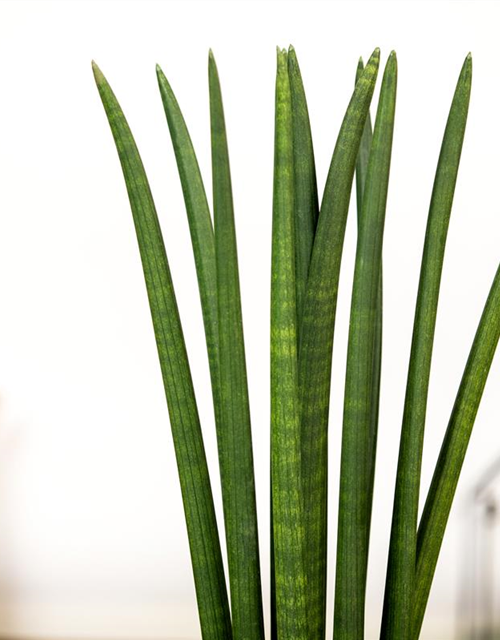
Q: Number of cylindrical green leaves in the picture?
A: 10